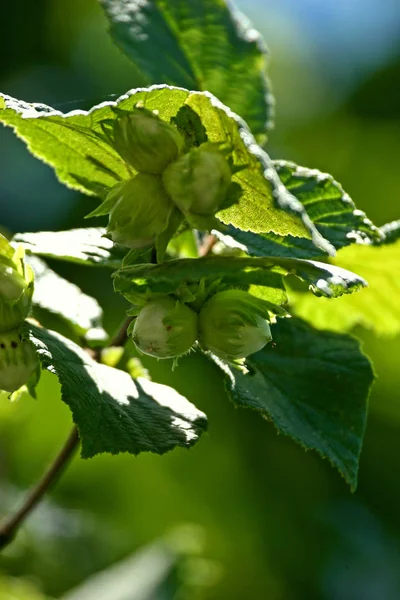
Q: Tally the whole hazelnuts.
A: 5